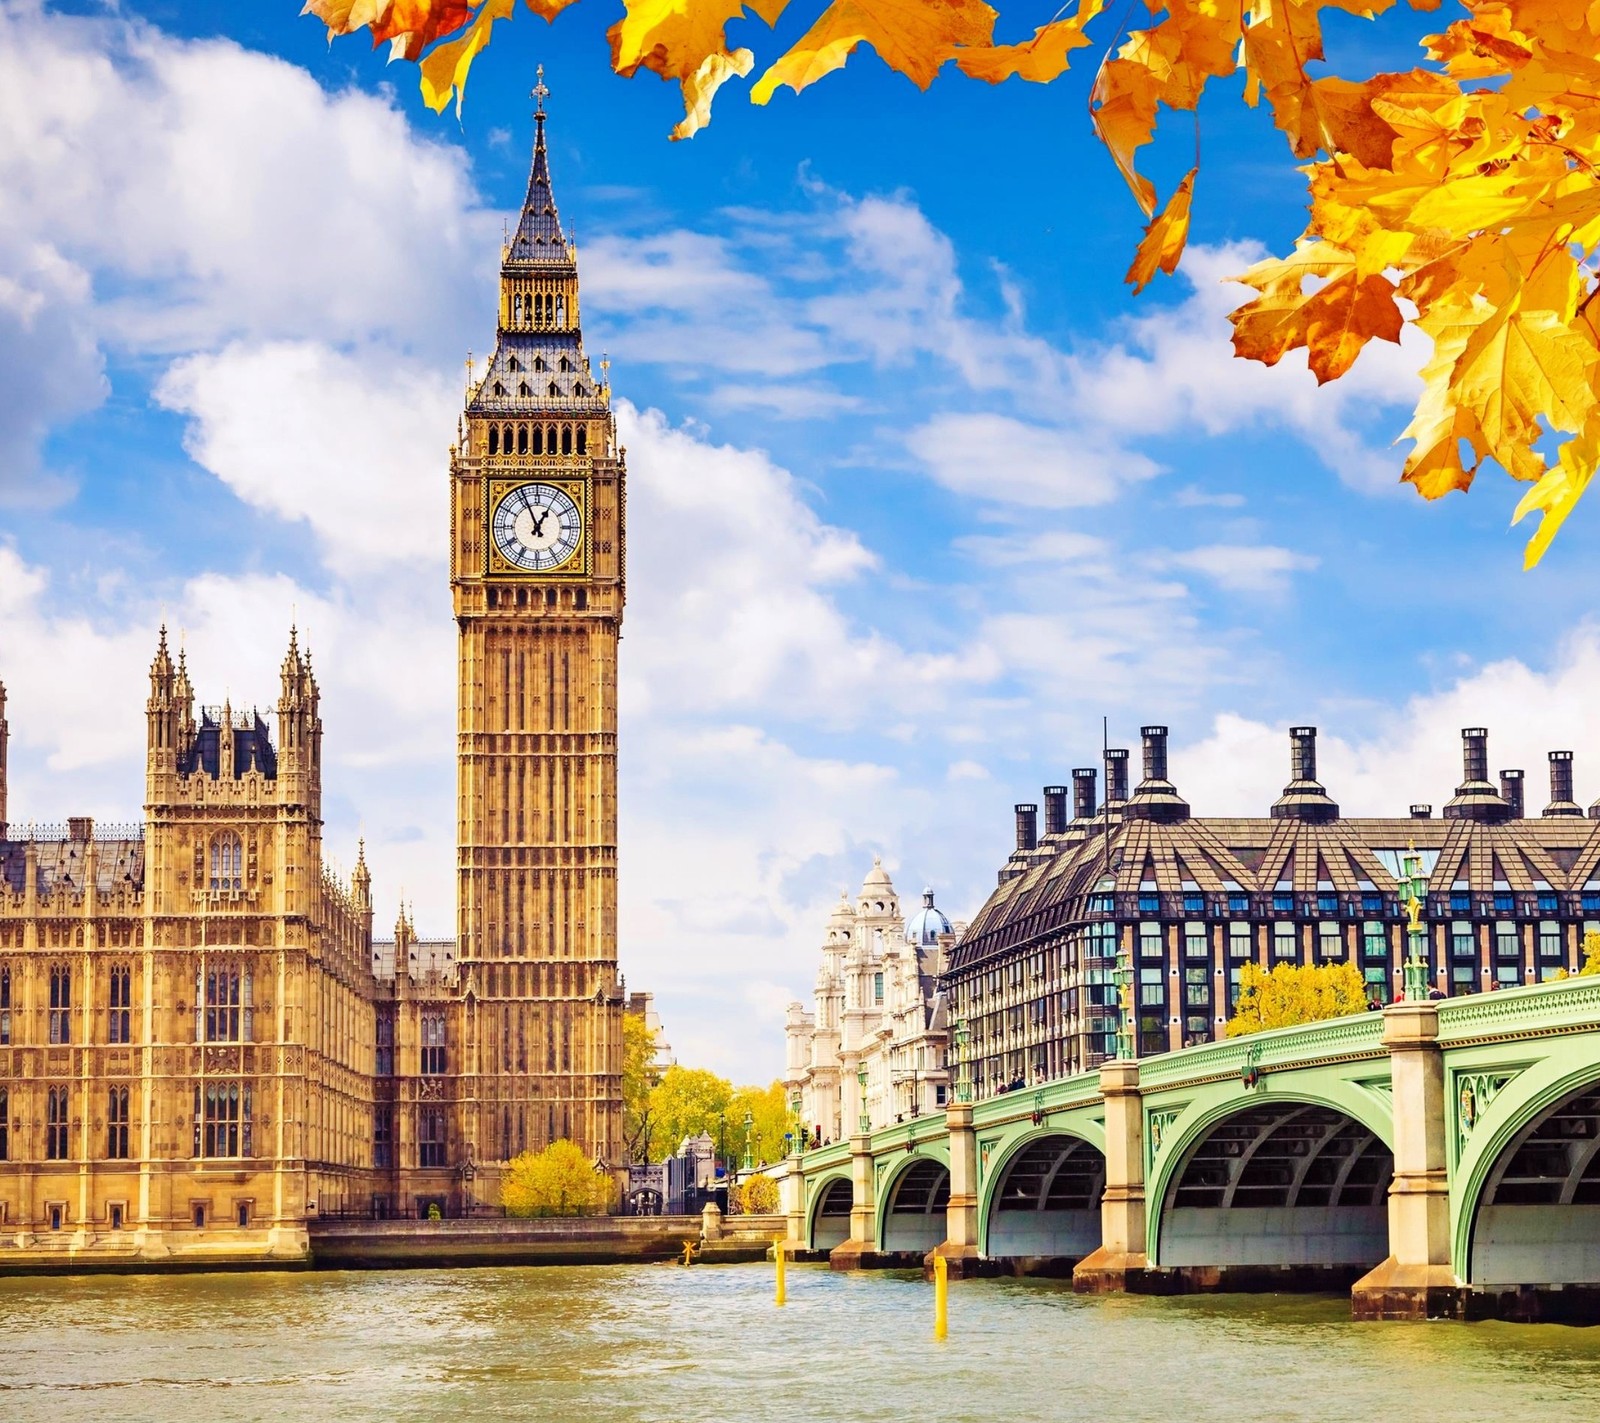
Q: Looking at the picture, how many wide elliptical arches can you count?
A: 5